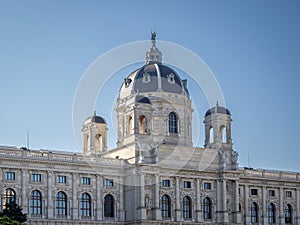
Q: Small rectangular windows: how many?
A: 11